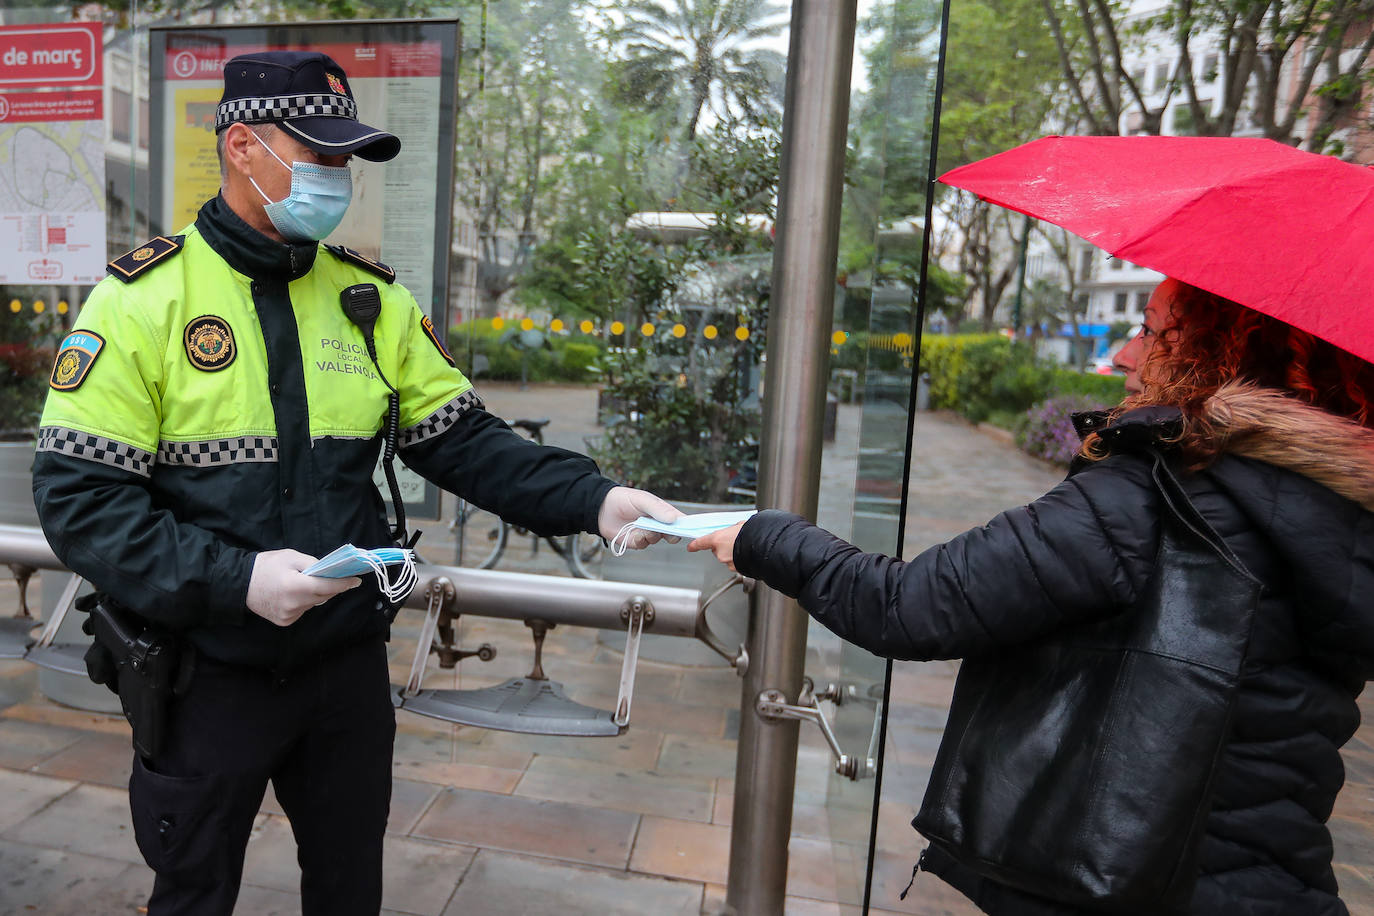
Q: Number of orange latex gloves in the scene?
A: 0